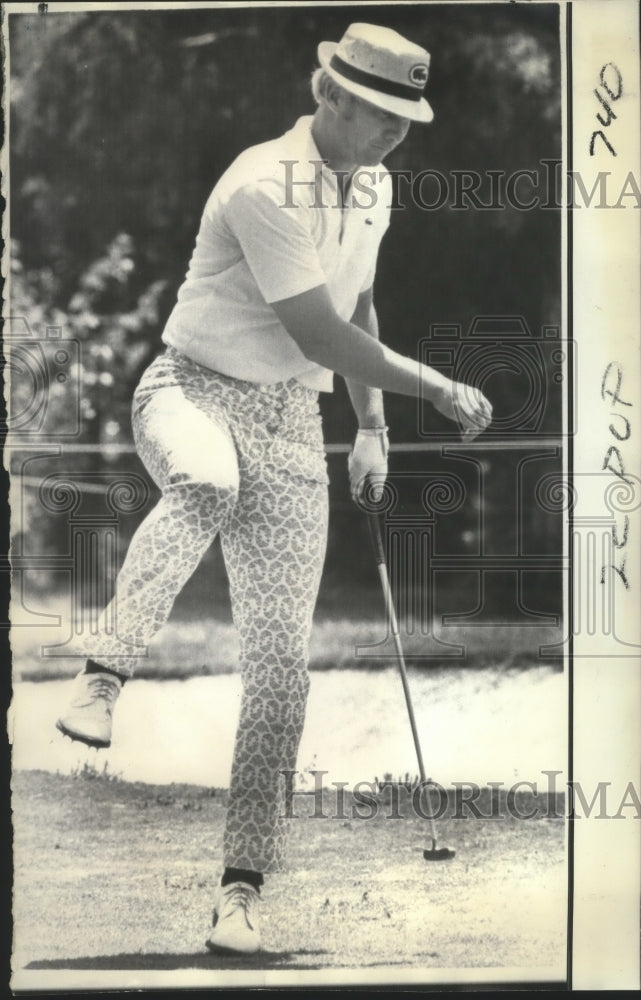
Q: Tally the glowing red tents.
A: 0